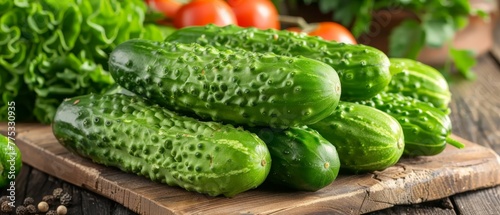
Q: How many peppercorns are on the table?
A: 11